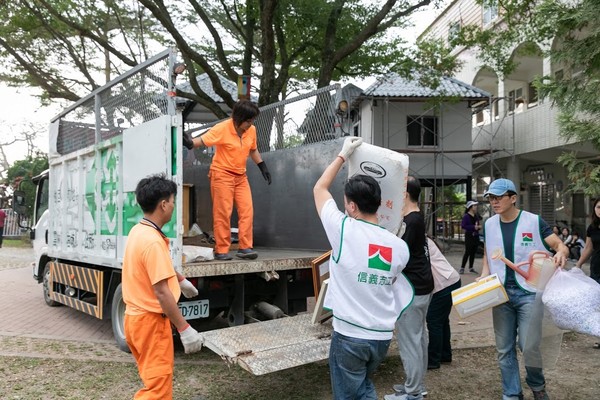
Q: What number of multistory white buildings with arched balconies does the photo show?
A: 1